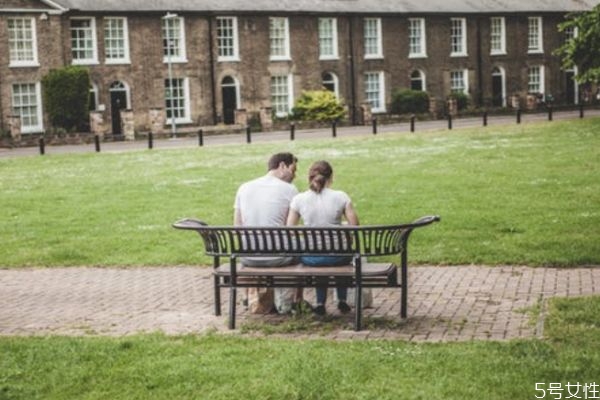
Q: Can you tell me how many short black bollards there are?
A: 14